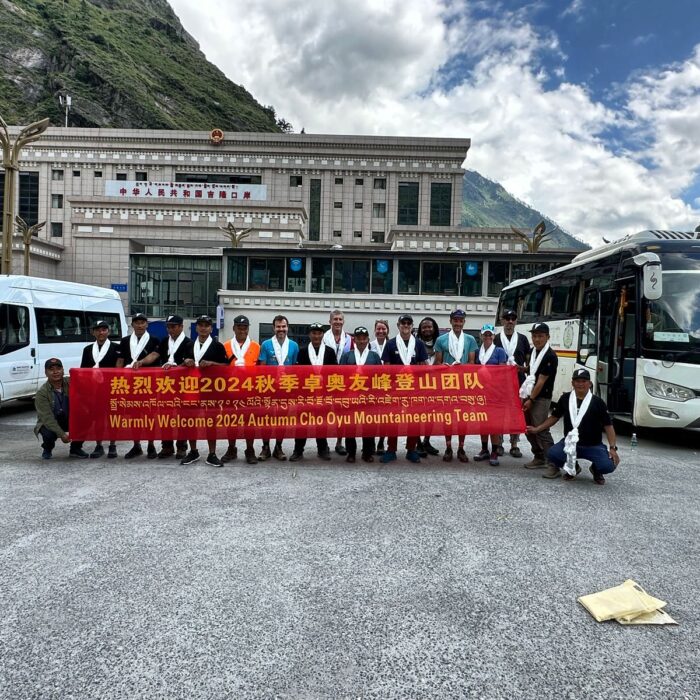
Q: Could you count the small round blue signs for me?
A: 3